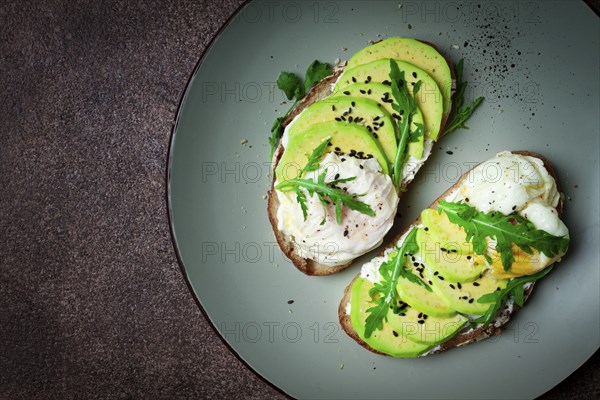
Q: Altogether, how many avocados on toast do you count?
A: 11